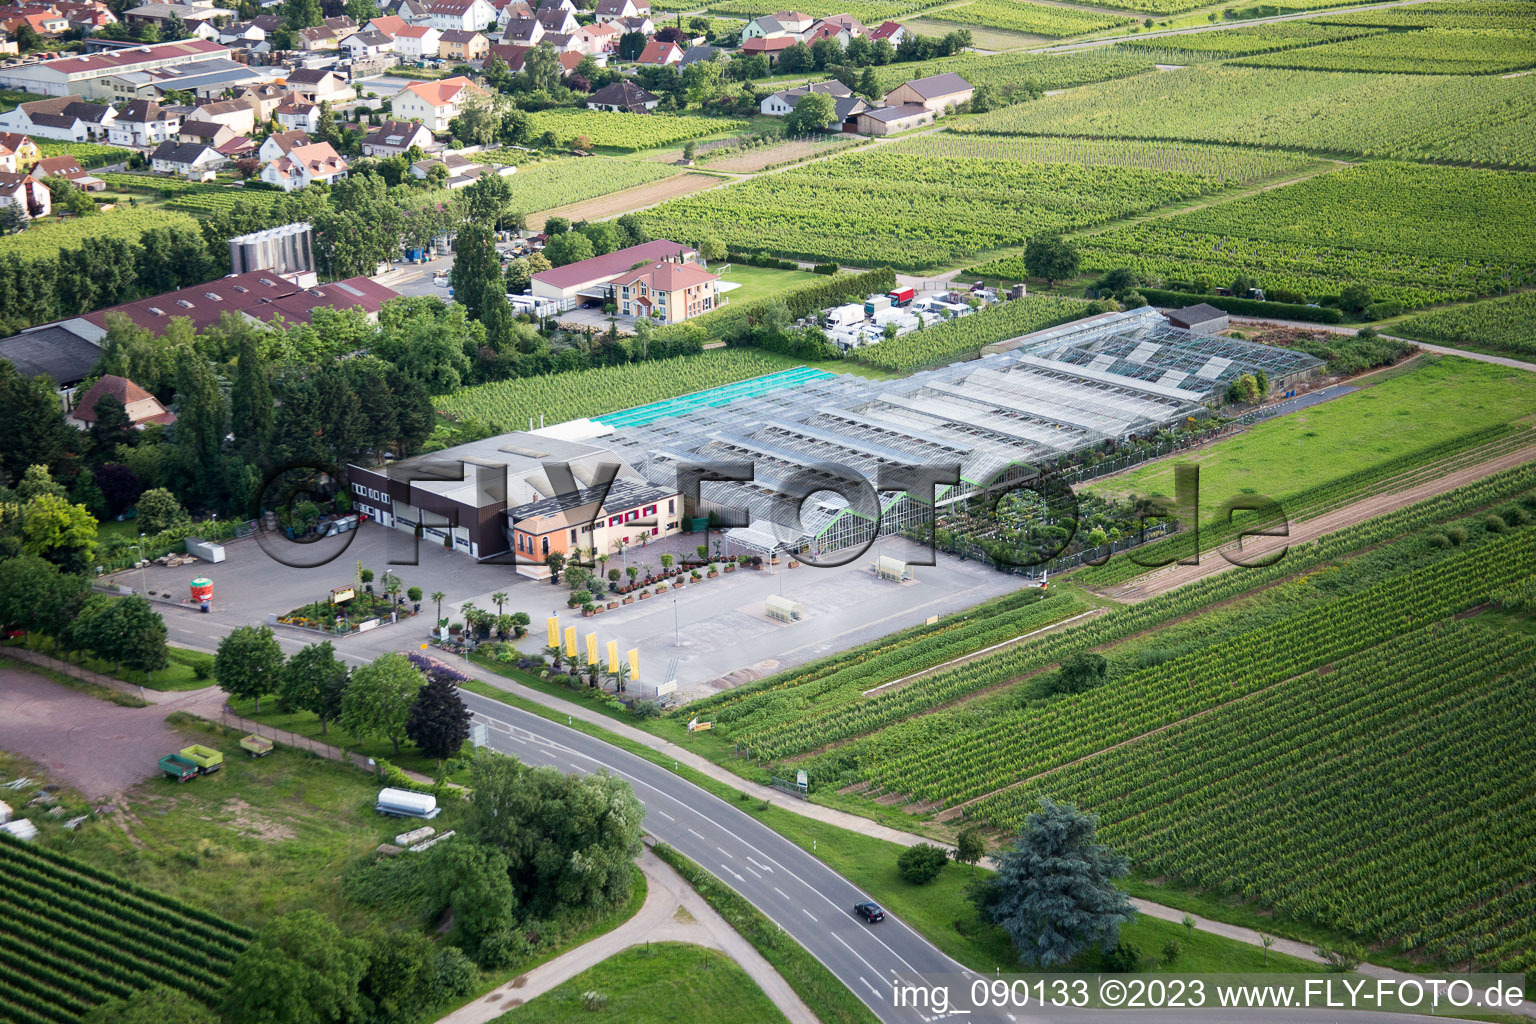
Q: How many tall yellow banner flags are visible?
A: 5